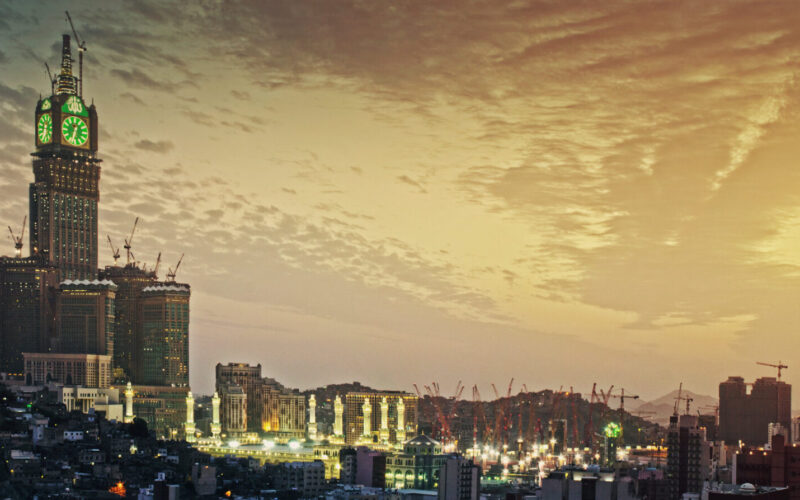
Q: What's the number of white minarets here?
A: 8